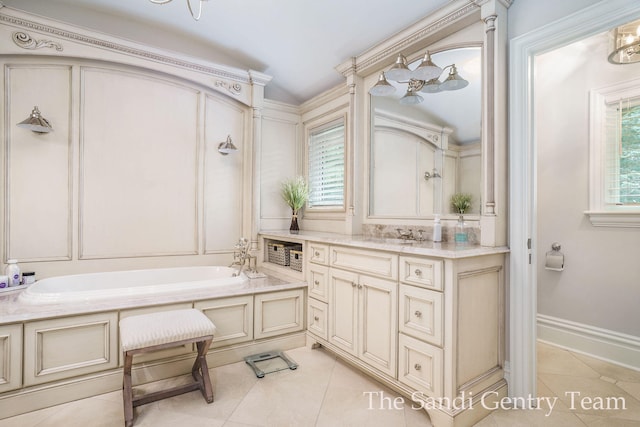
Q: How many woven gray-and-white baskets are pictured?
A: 2